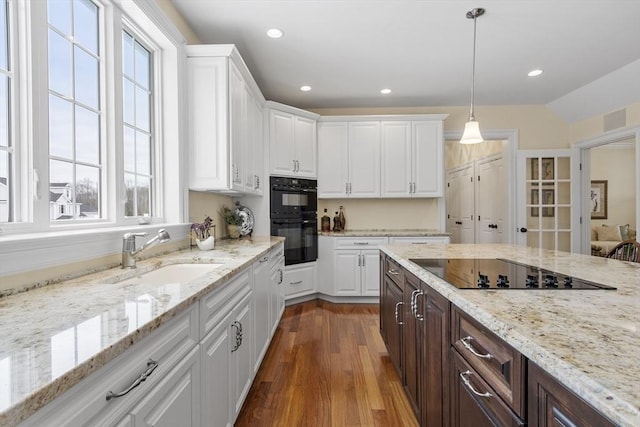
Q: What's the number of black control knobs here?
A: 5